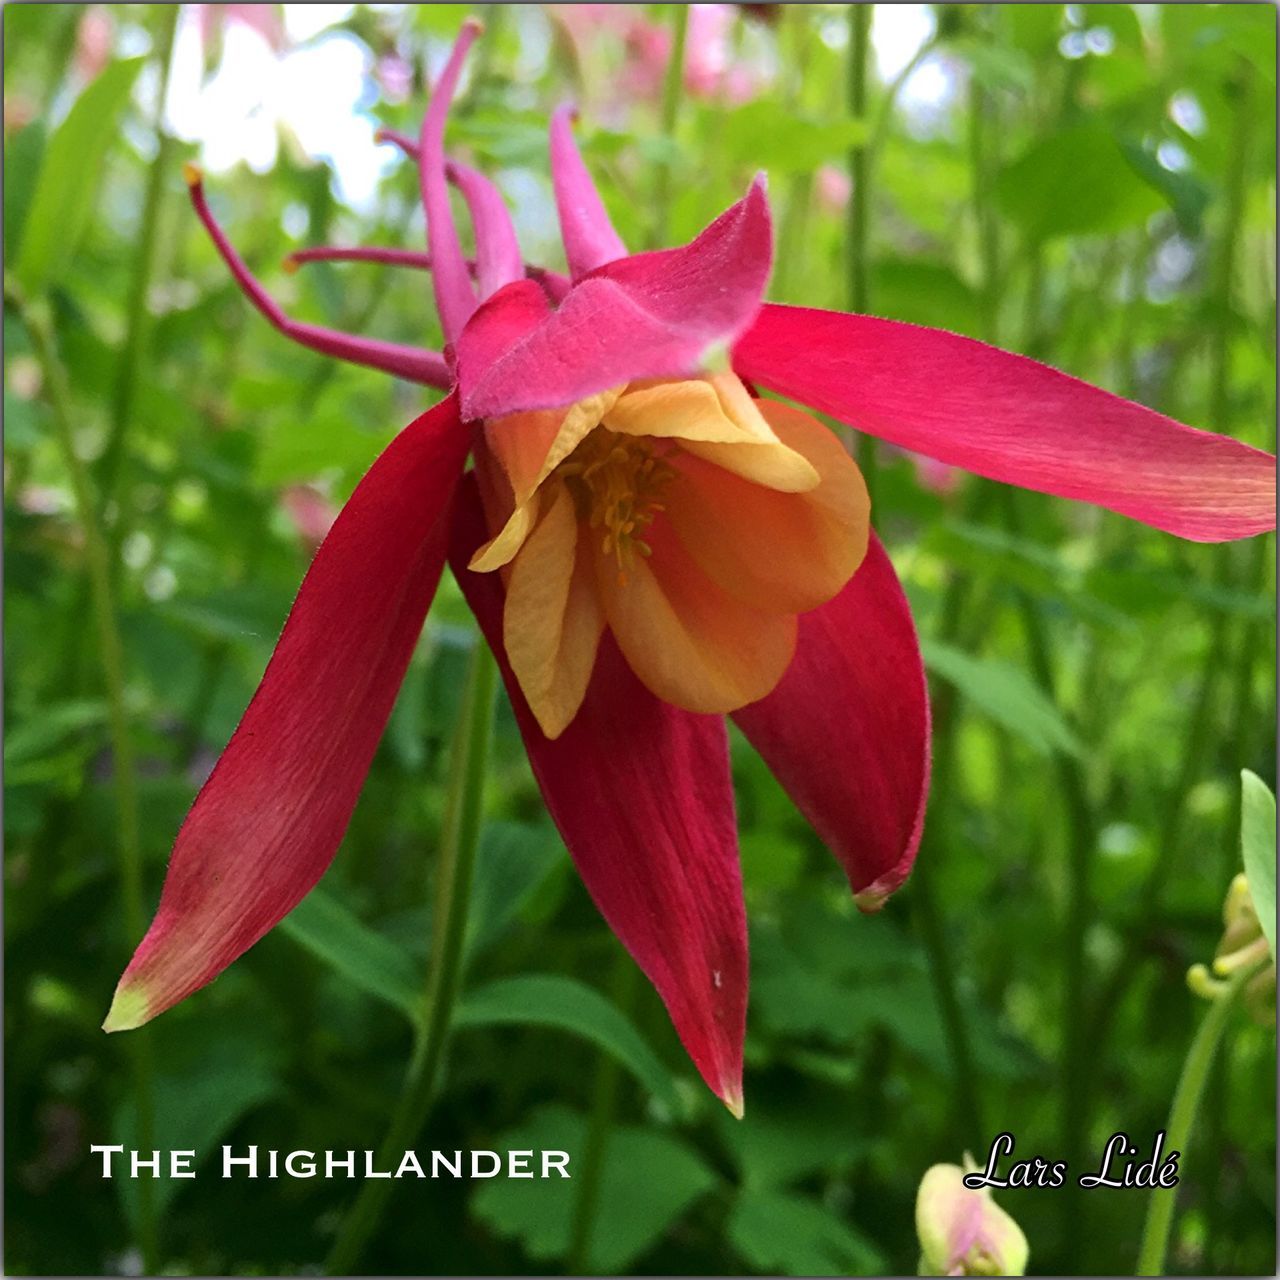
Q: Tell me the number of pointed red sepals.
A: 5